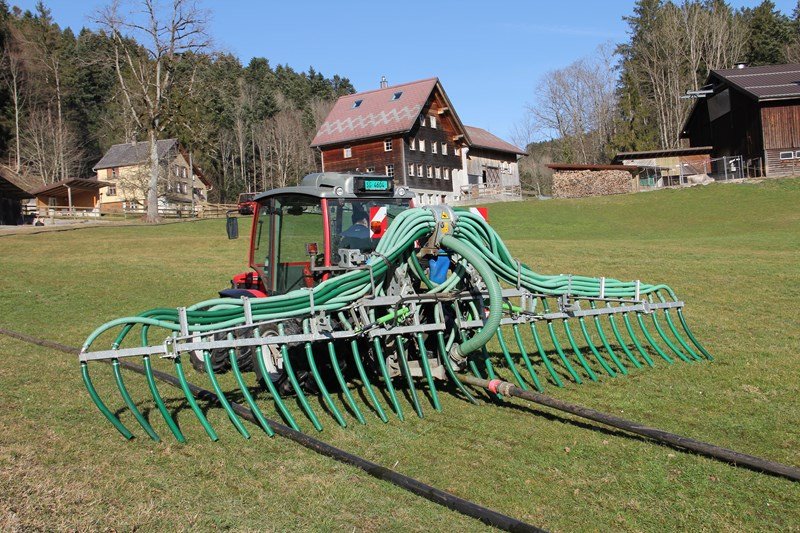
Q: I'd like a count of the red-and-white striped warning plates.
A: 2